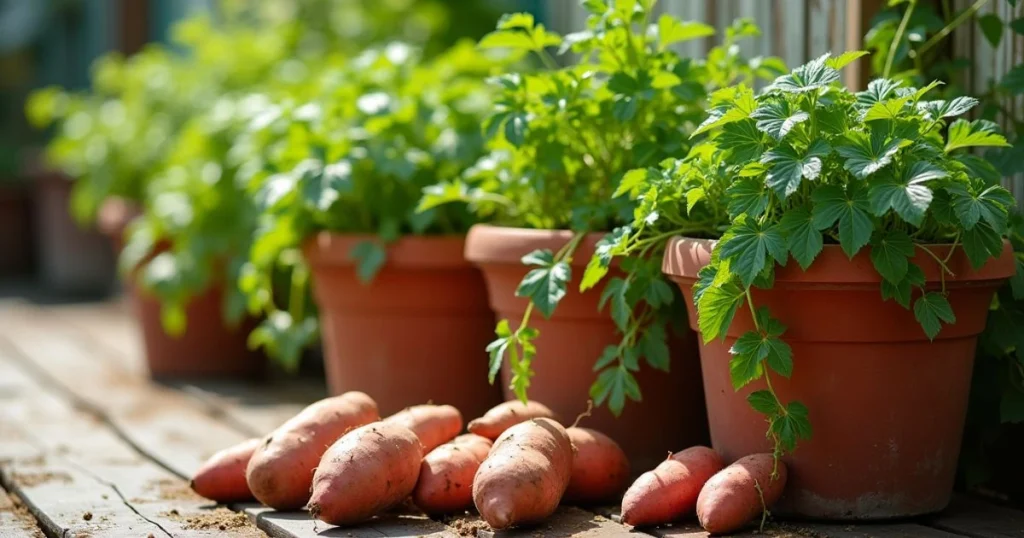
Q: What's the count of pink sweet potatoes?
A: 10